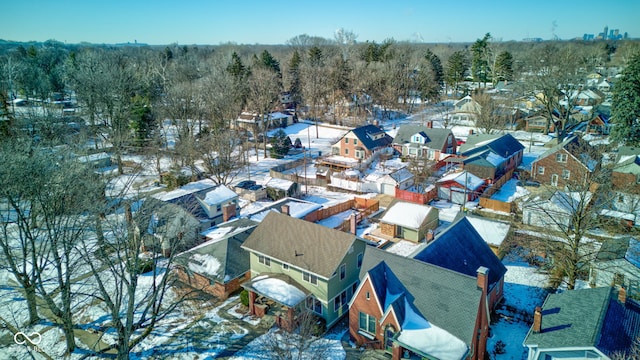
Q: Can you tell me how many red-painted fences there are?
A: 1